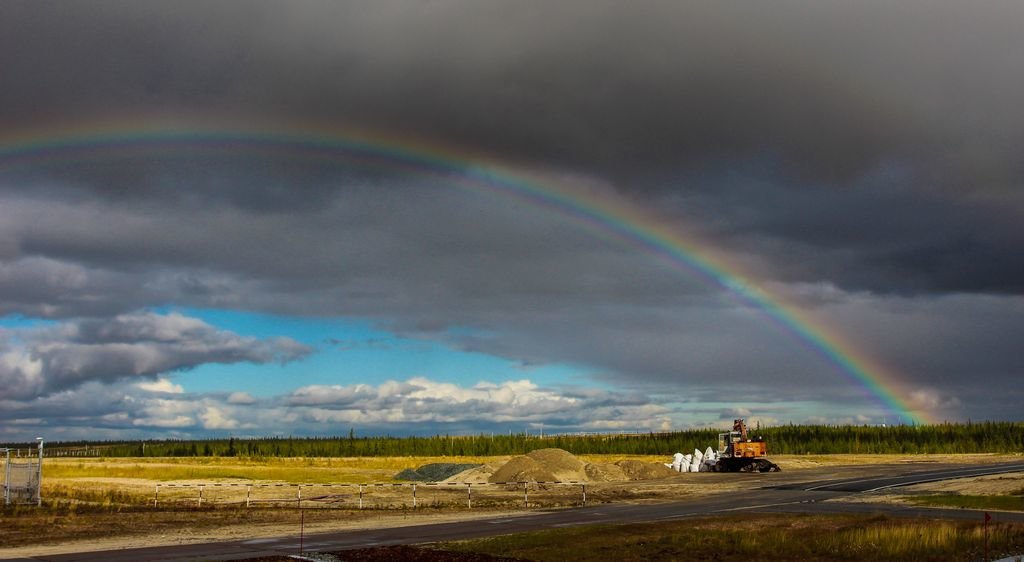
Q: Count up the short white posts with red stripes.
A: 9